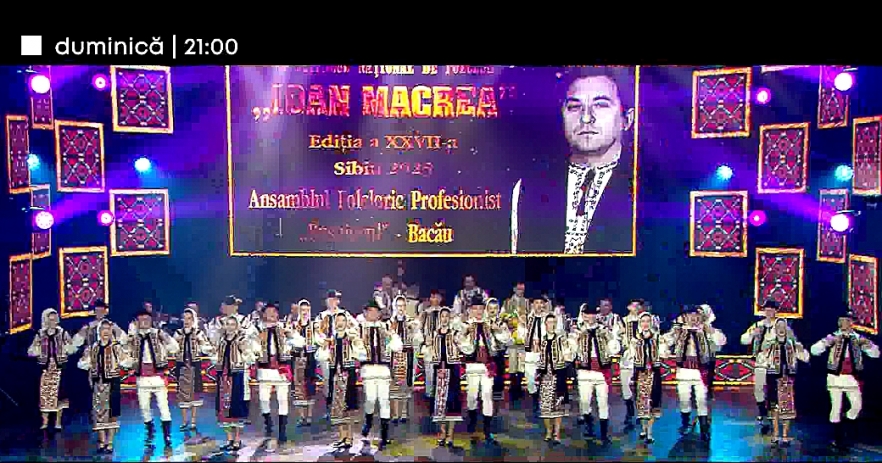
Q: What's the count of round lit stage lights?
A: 12